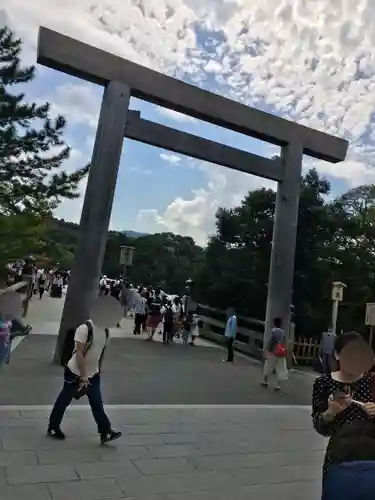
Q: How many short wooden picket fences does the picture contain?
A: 1